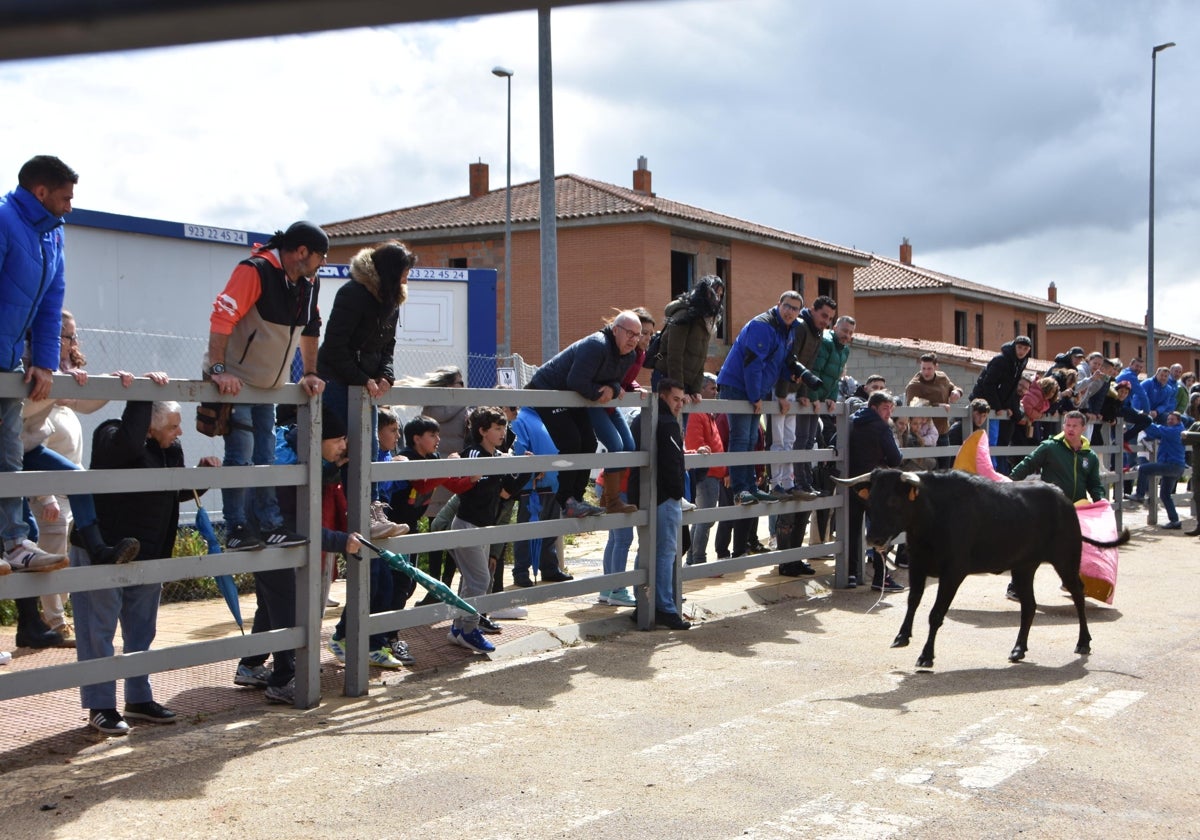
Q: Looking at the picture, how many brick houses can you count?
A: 4